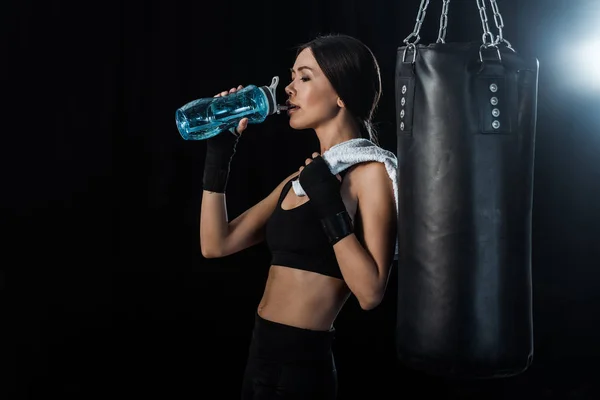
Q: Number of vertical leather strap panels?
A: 2